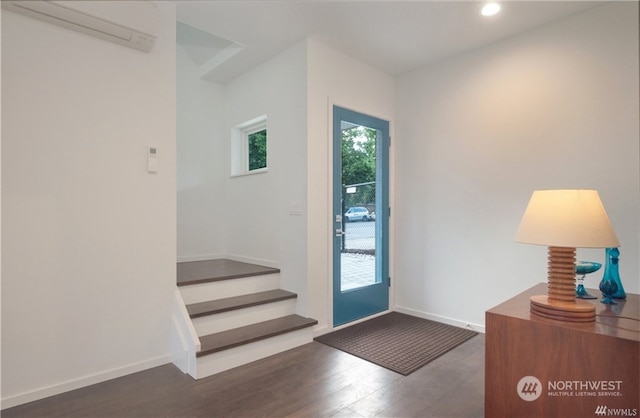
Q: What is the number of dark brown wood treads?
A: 3